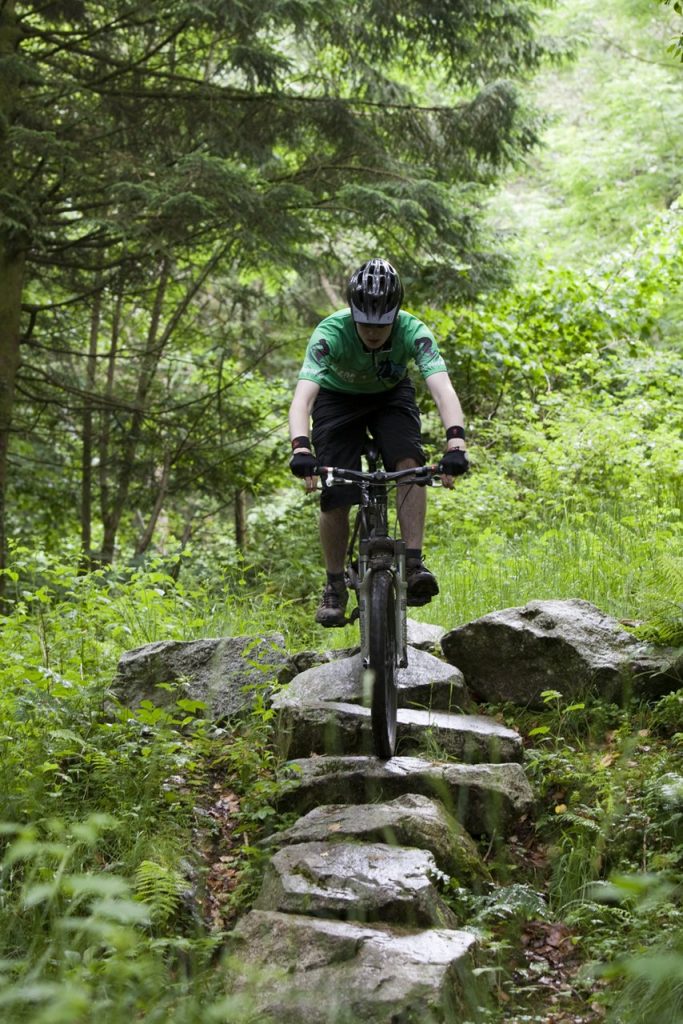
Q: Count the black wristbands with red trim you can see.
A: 2